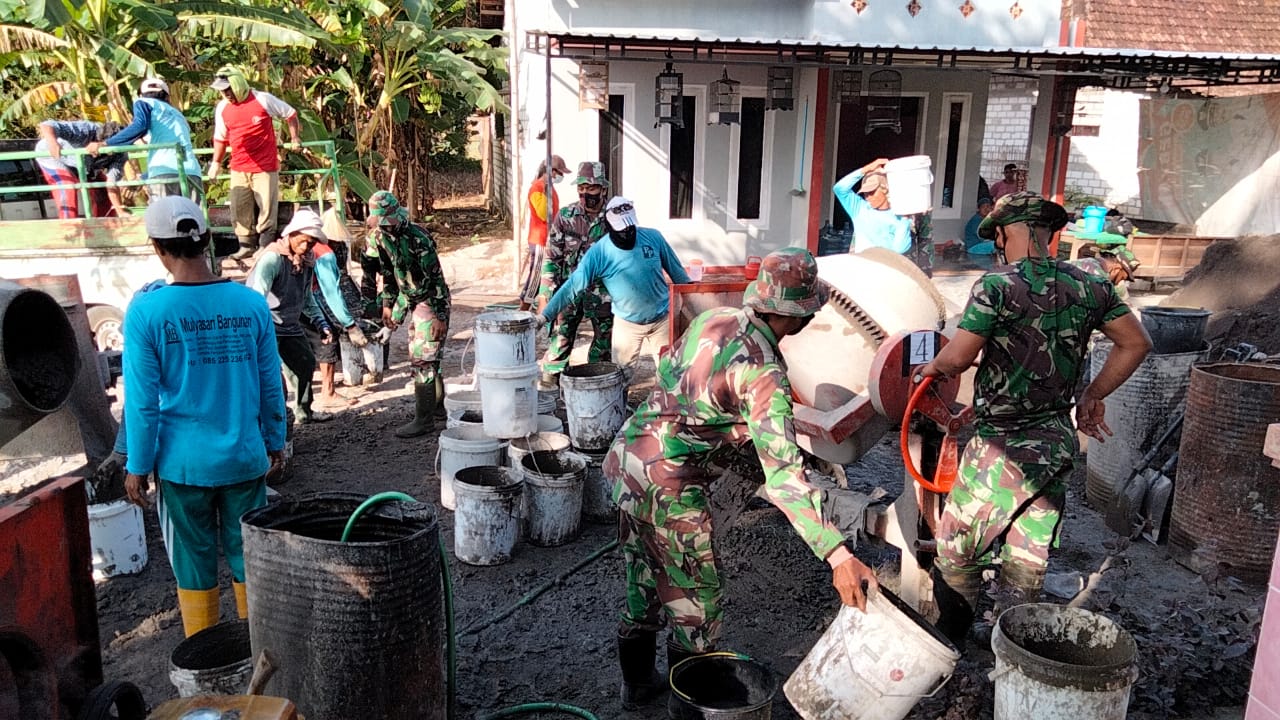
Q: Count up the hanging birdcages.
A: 6